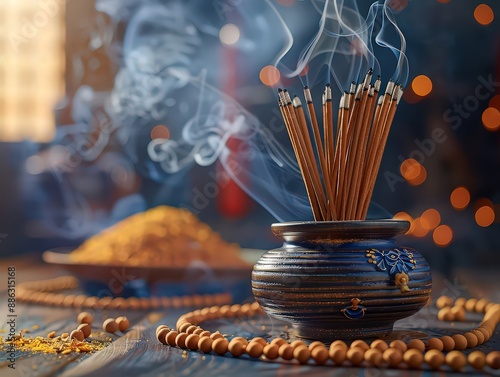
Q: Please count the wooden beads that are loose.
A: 5